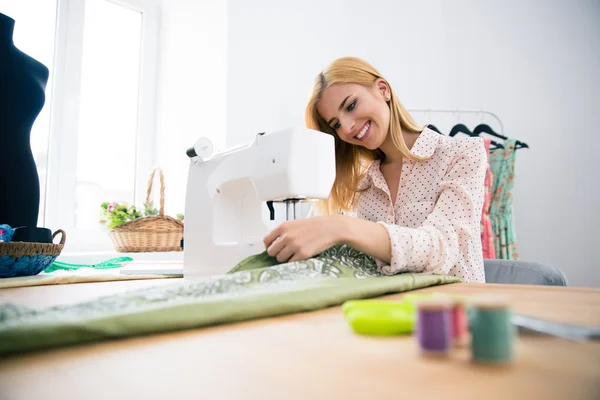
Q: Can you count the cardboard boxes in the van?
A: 0